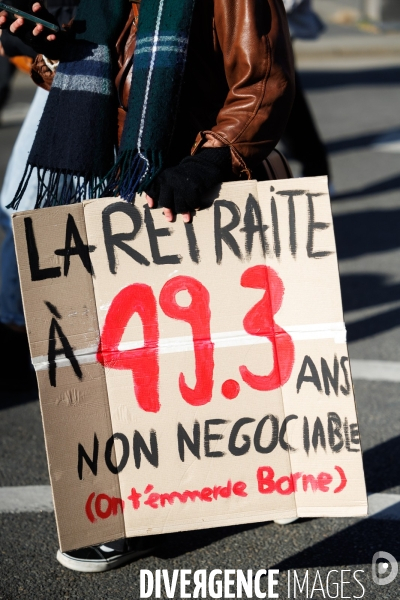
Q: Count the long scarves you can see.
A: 1